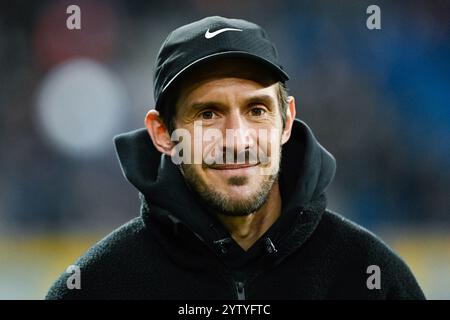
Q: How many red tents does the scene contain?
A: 0